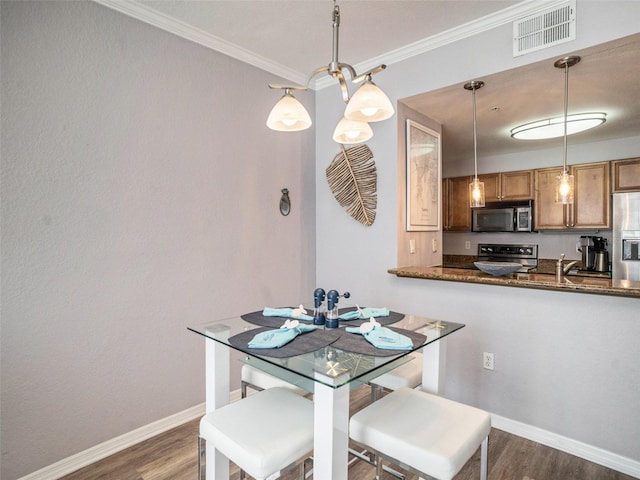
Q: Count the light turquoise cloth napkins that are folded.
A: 4